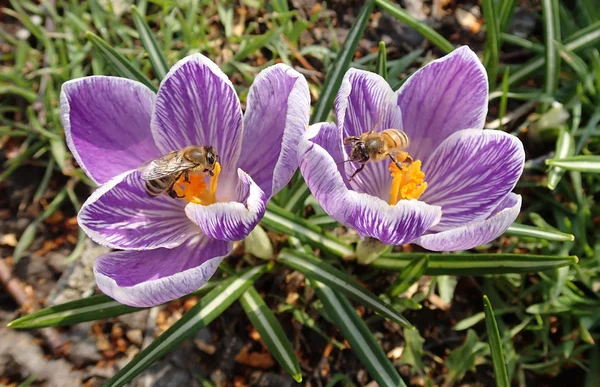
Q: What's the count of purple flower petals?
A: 12